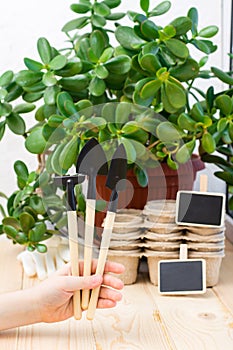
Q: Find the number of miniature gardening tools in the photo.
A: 3